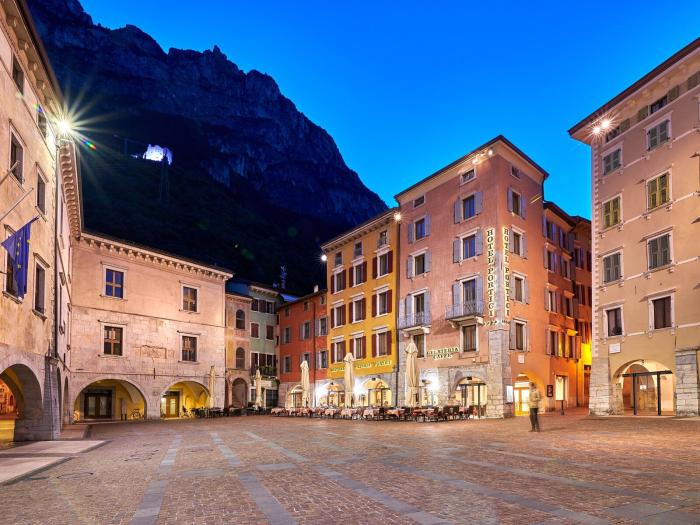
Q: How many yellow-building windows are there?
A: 12